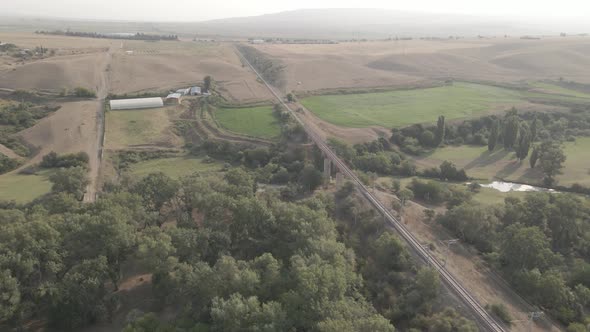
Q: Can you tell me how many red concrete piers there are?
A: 0